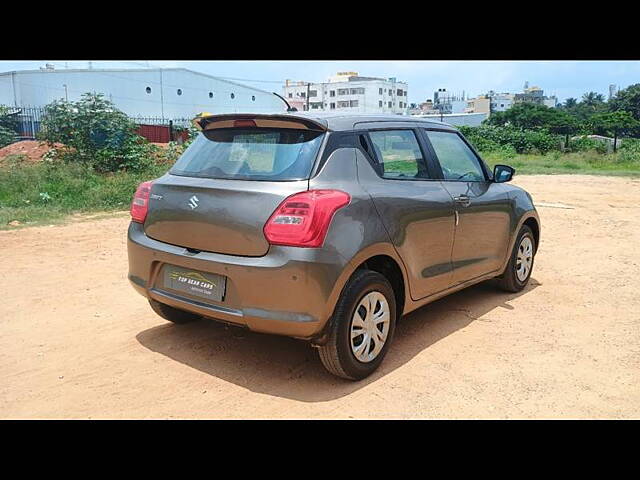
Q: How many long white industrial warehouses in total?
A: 1